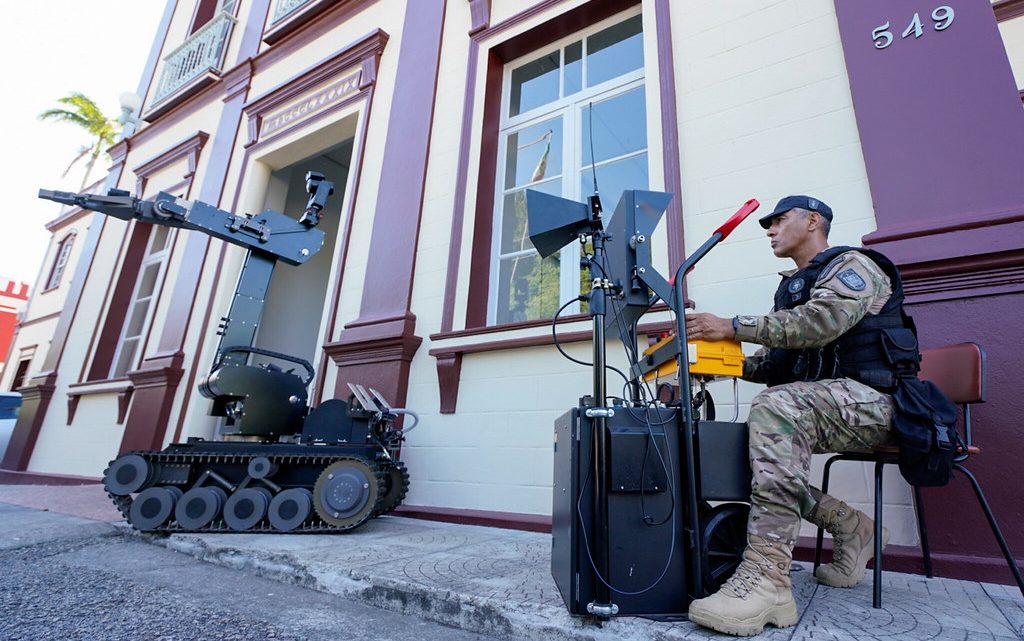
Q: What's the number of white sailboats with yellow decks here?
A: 0